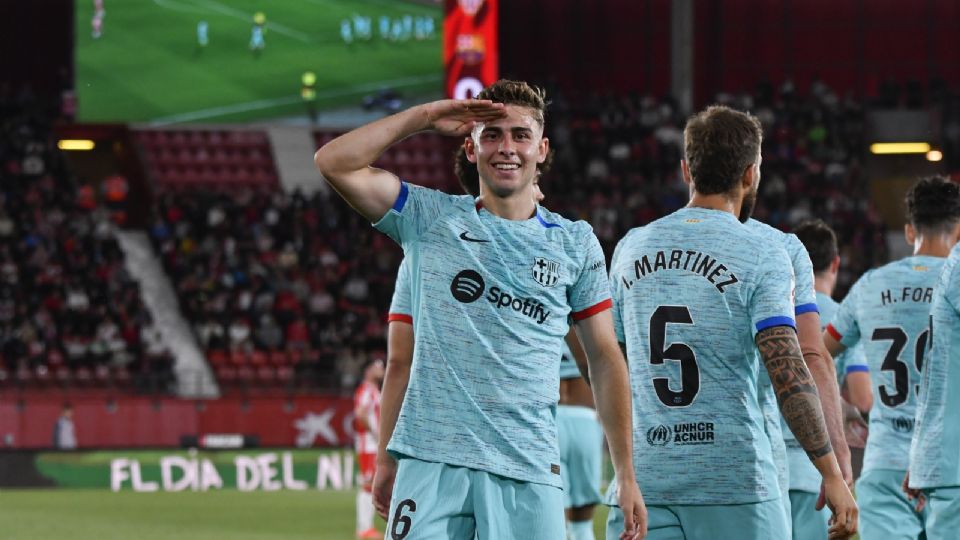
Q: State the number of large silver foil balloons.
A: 0